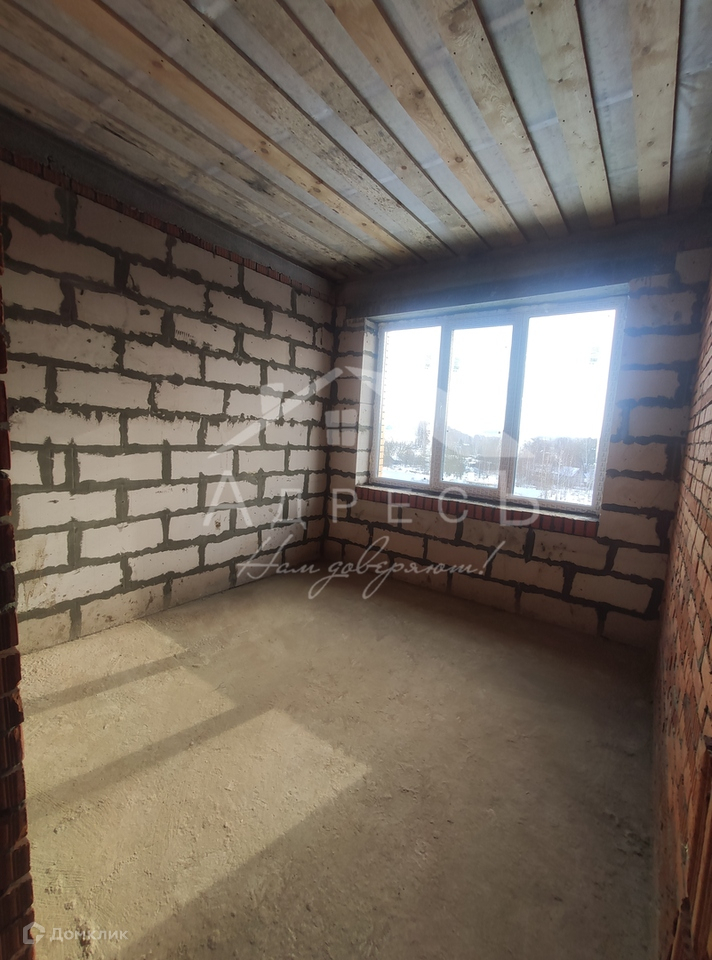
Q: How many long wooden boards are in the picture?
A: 10